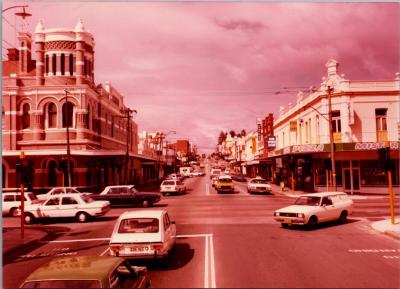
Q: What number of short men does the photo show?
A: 0